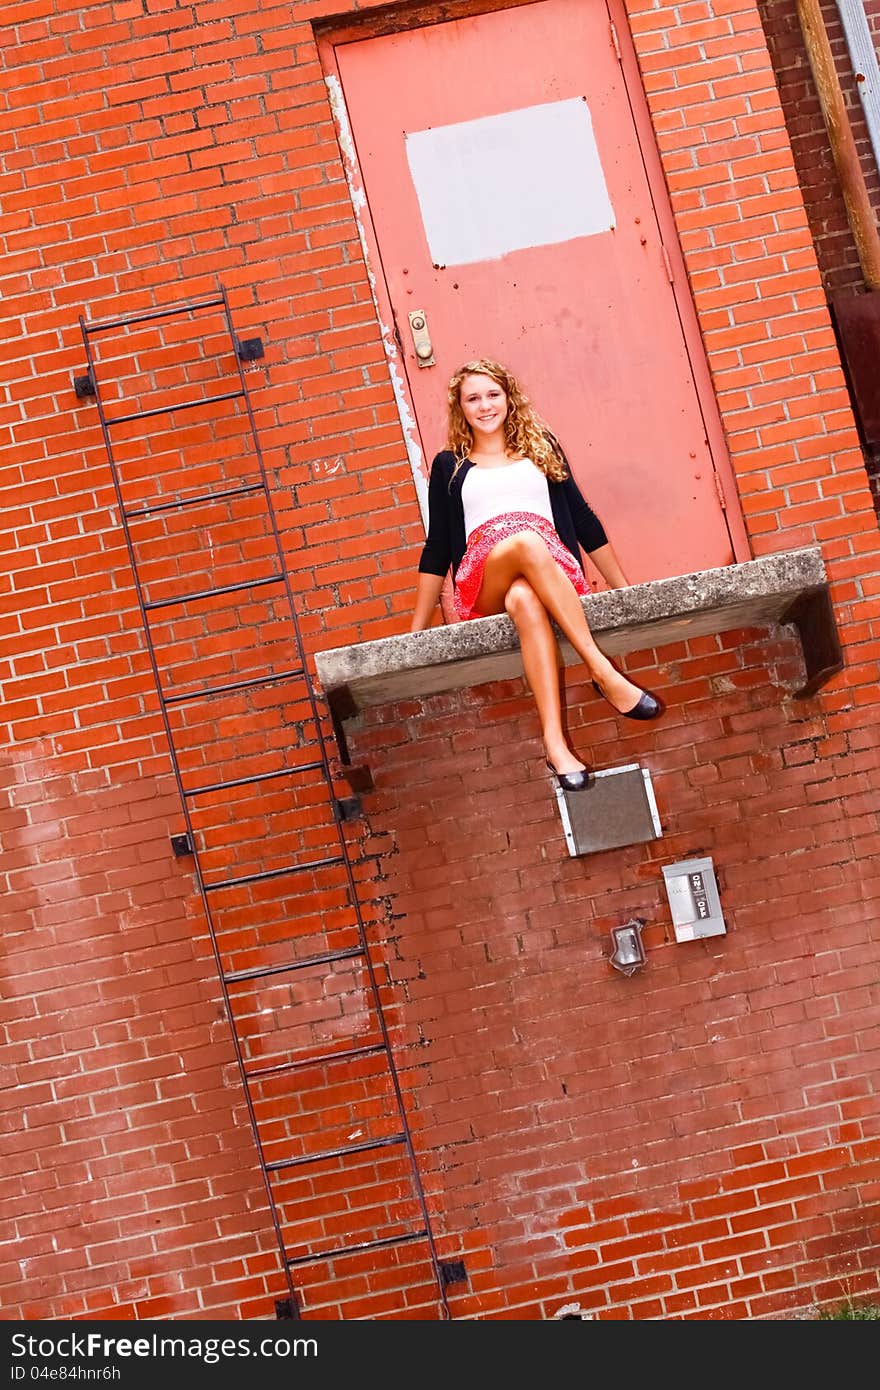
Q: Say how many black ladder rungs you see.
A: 11